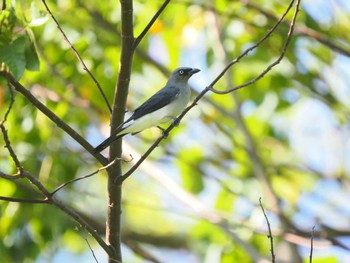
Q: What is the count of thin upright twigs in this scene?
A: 2